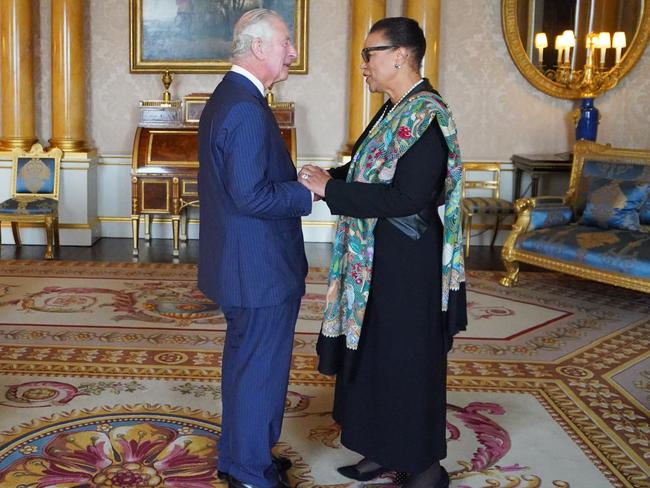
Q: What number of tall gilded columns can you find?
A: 4